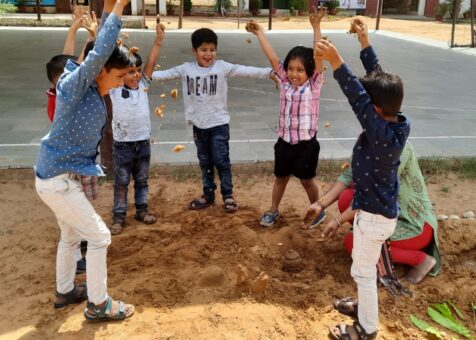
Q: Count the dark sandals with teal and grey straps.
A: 2